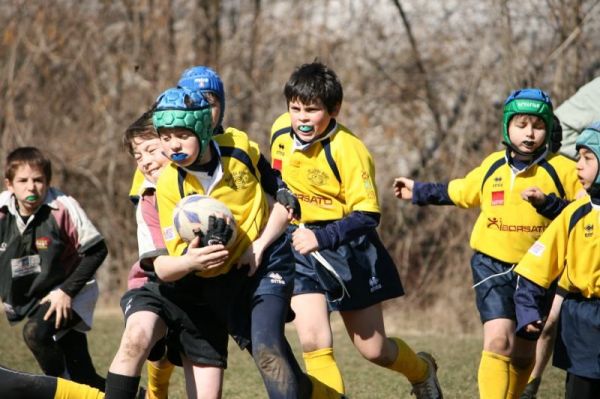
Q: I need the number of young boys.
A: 7